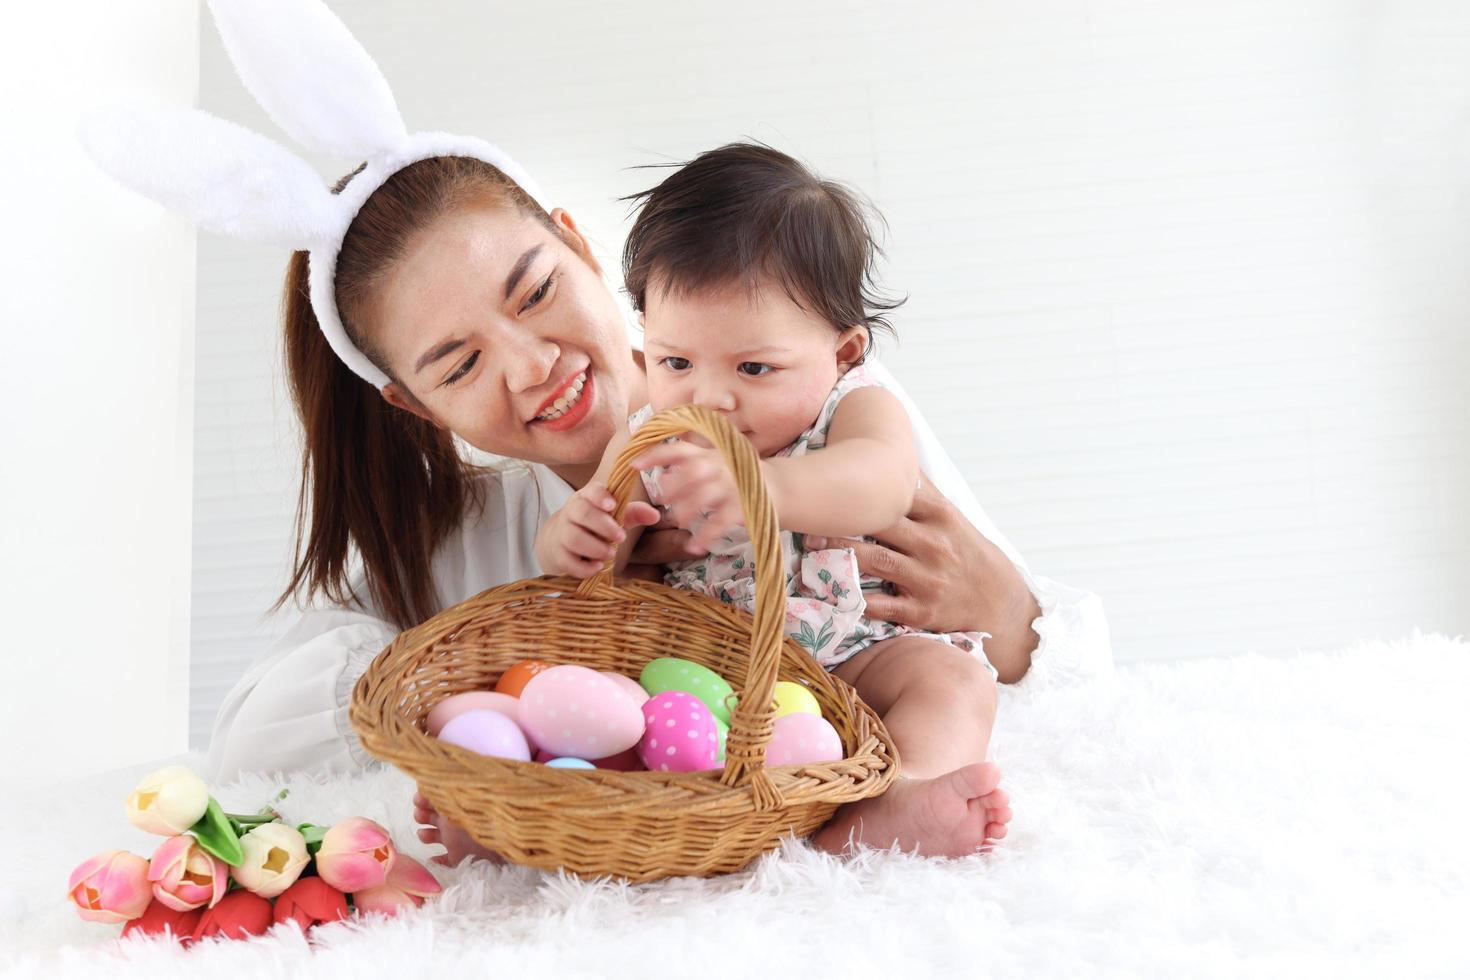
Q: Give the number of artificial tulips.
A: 9